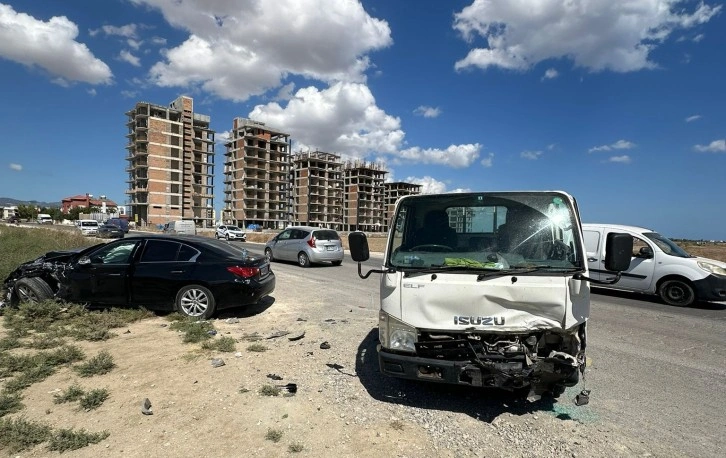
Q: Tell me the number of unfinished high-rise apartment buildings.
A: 5